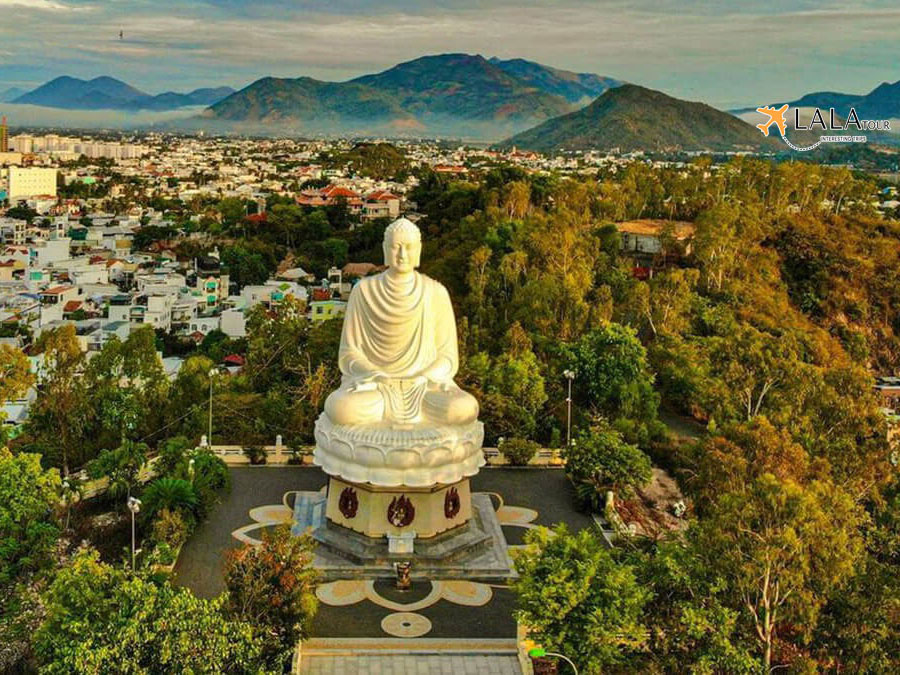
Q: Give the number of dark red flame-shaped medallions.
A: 3